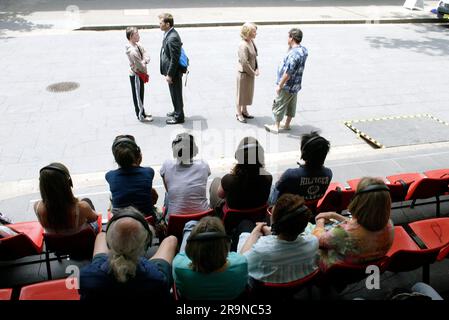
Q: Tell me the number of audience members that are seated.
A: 9